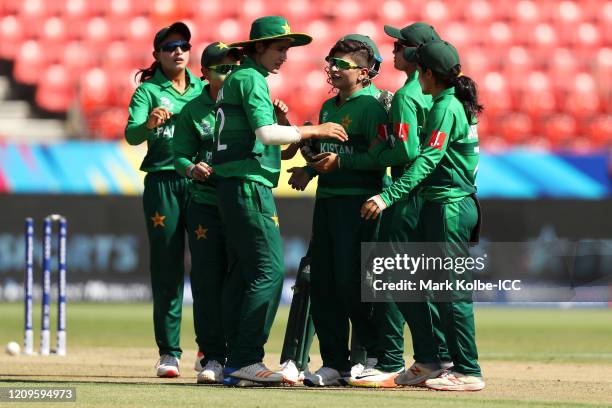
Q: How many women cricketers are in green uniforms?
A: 6